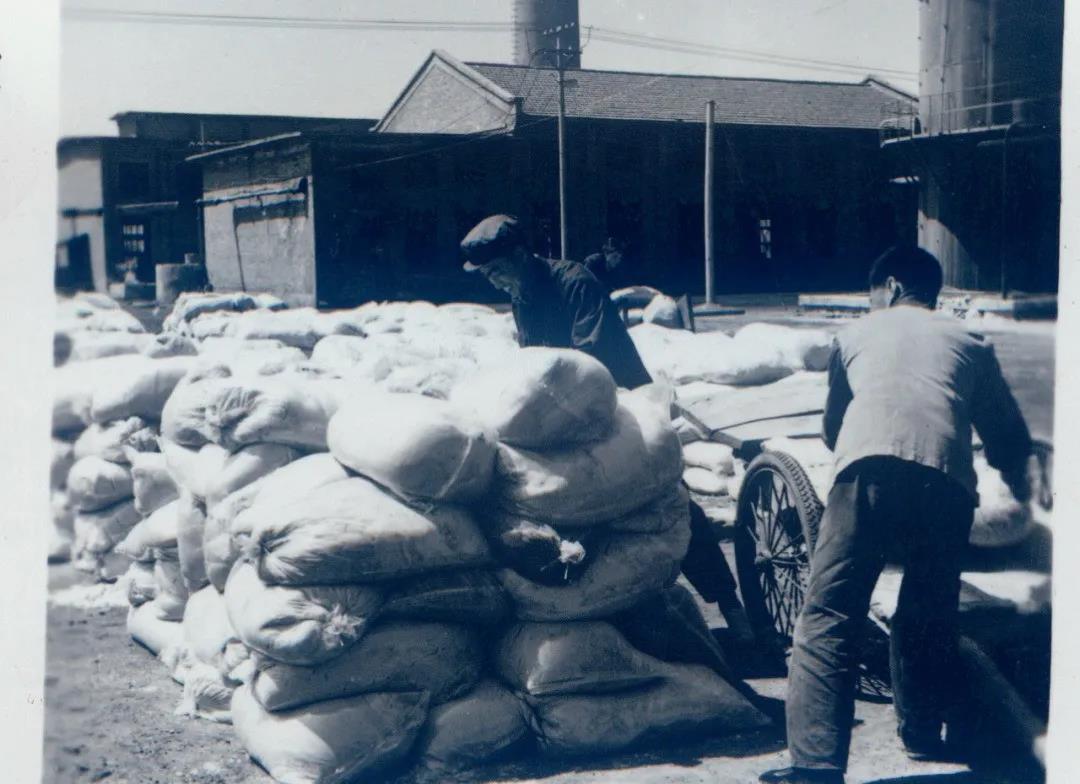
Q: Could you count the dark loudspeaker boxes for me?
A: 0